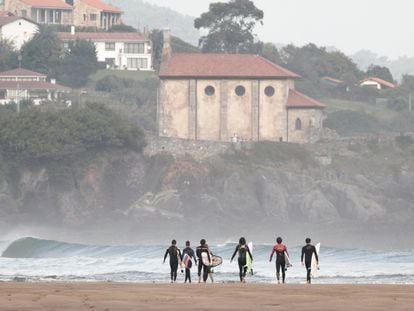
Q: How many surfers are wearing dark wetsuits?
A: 6